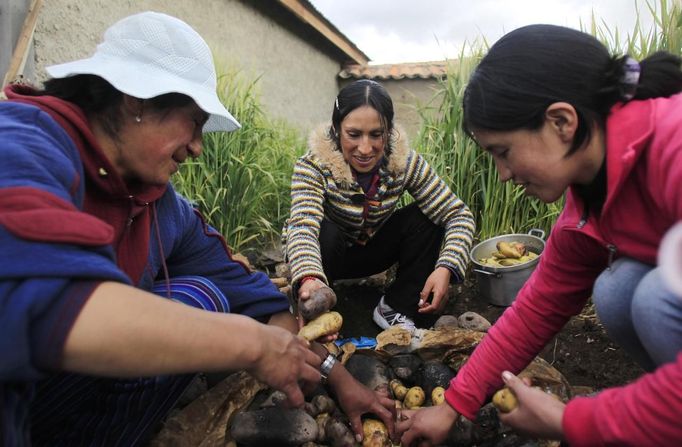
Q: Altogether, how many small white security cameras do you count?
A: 0